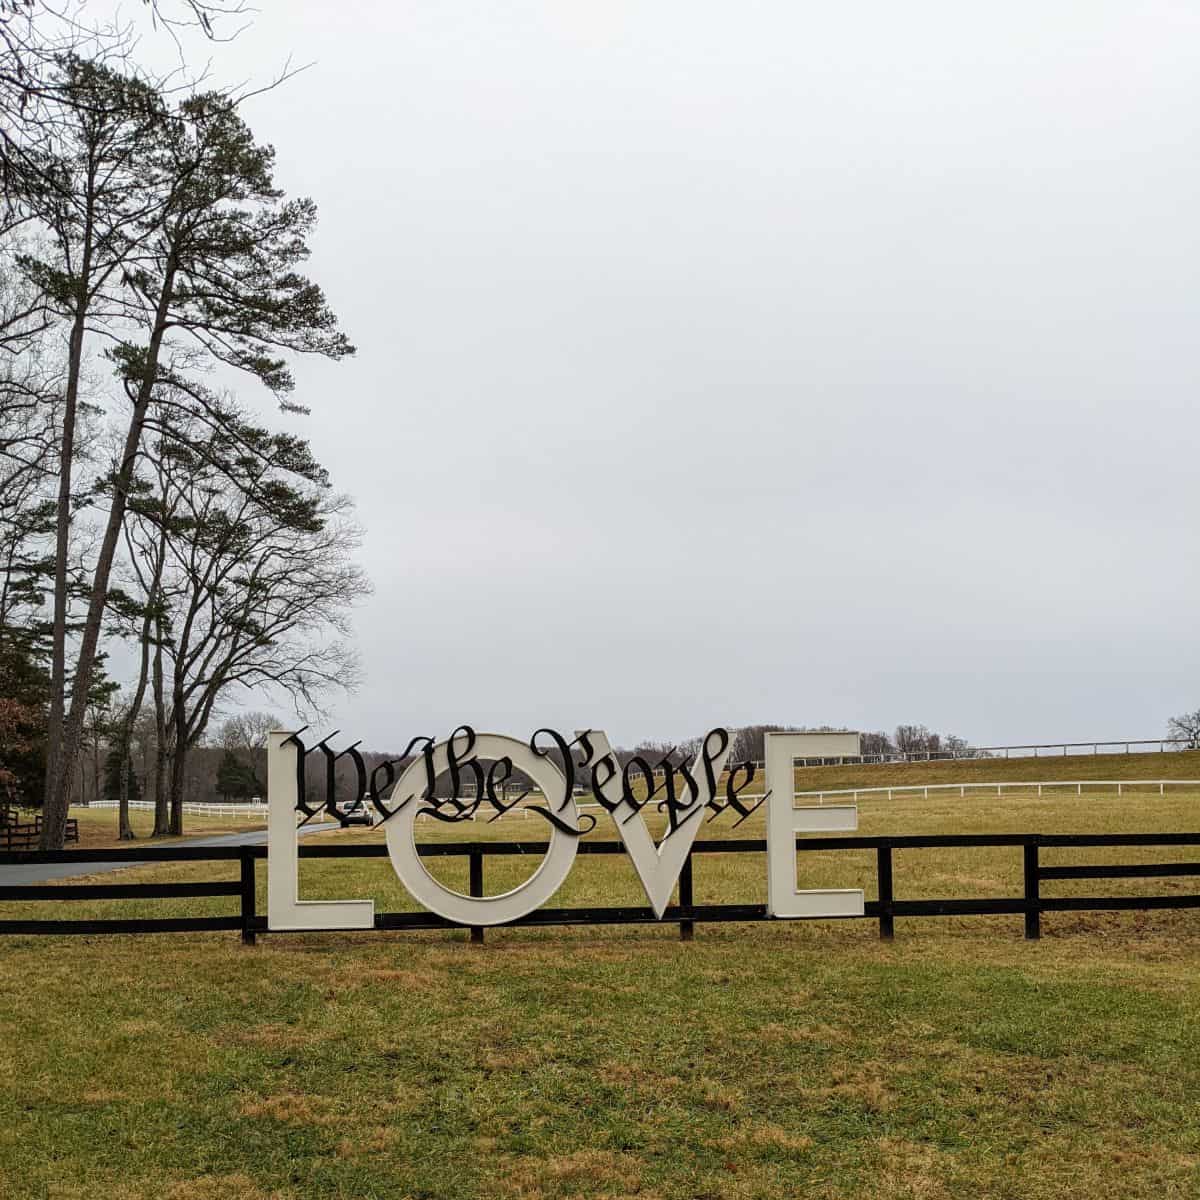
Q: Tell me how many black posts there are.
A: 5